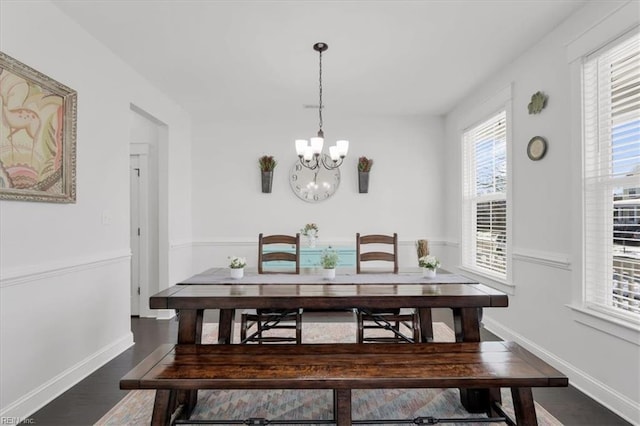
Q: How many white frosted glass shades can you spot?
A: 5